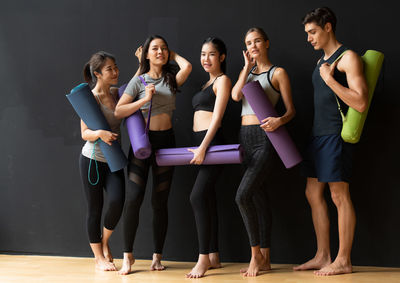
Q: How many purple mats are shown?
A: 3